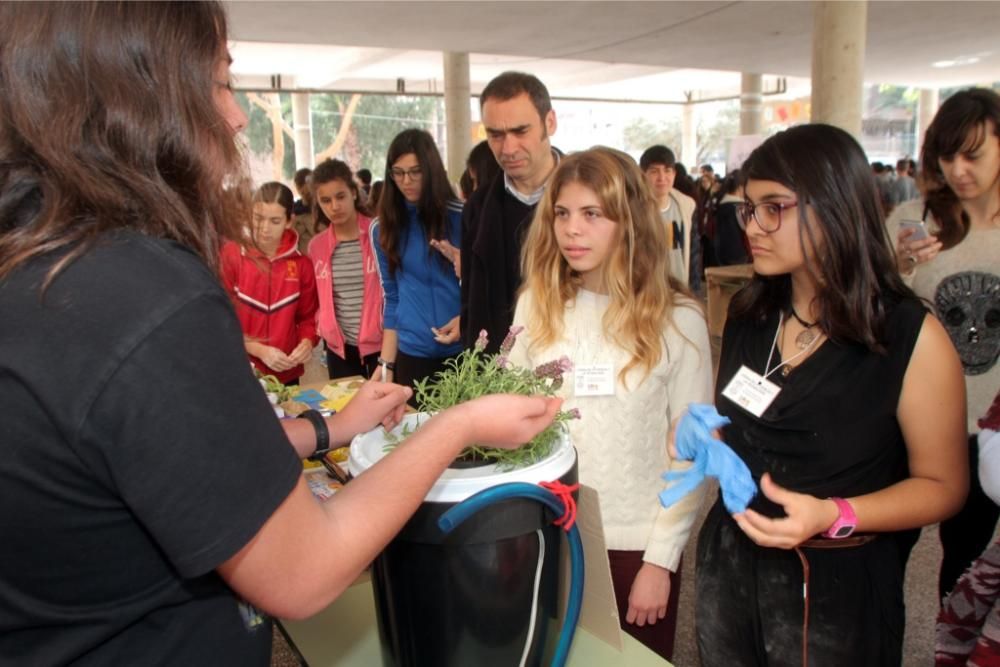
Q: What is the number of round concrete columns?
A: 6